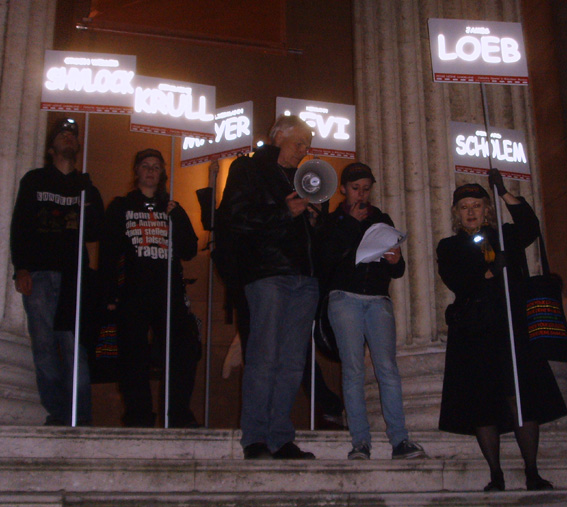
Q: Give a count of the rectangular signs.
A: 6